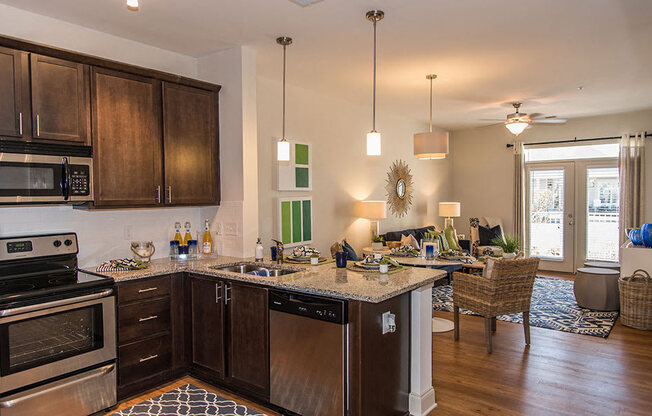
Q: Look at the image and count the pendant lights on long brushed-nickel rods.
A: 3